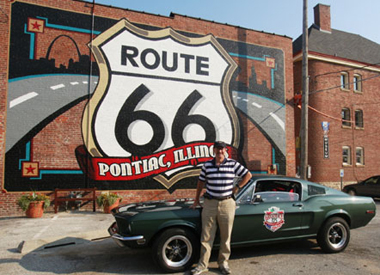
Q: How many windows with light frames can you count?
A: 6